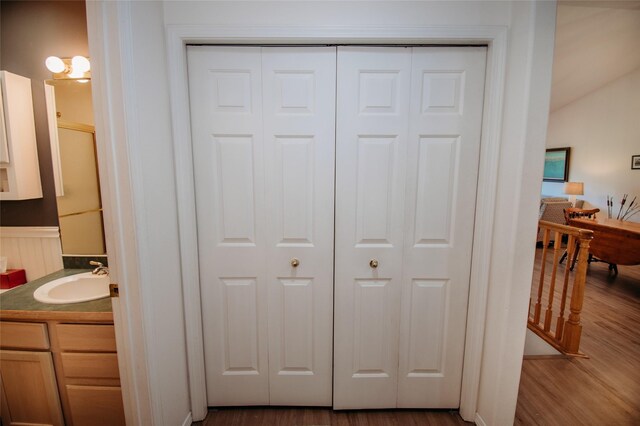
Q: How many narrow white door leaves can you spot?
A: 4